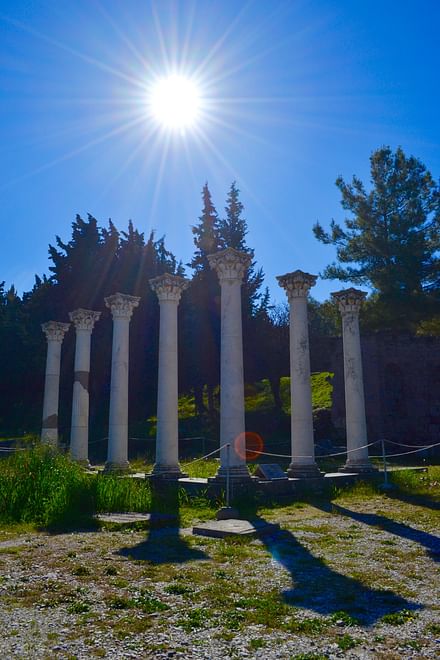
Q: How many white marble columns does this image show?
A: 7